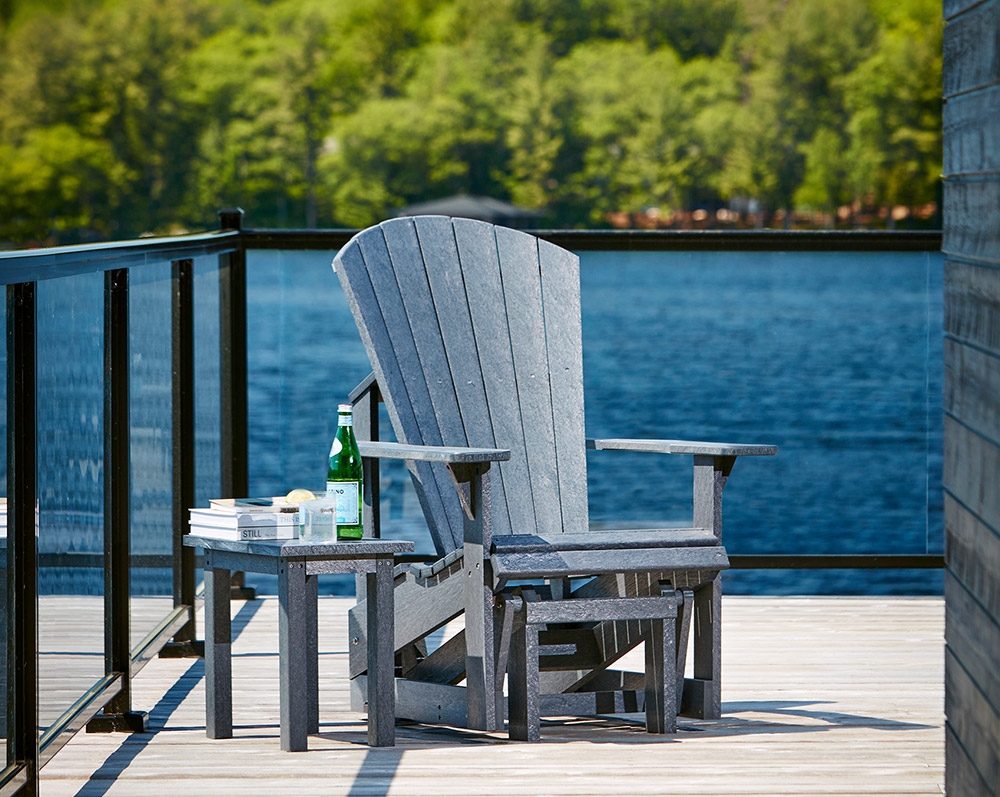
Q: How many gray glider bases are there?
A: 1